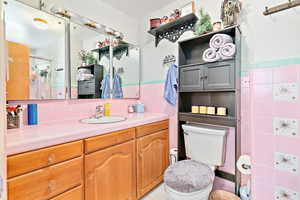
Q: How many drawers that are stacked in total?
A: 3